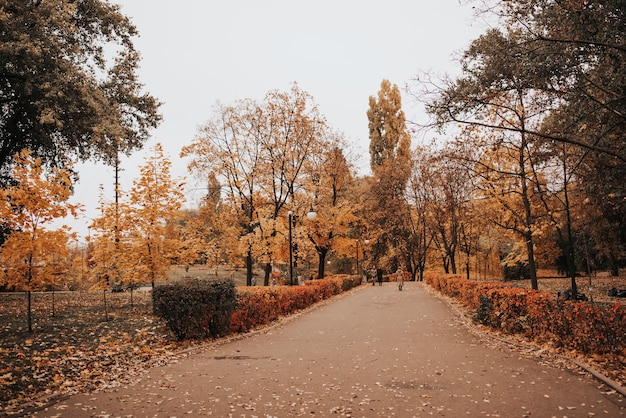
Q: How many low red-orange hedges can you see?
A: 2